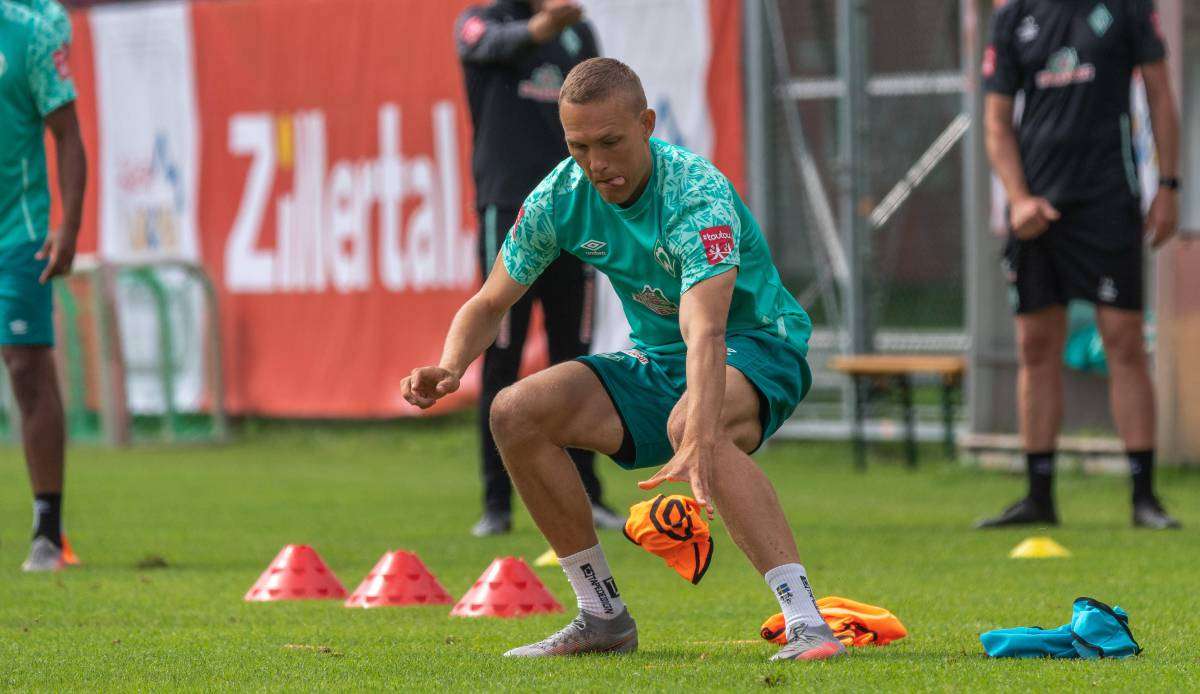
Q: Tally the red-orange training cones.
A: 3